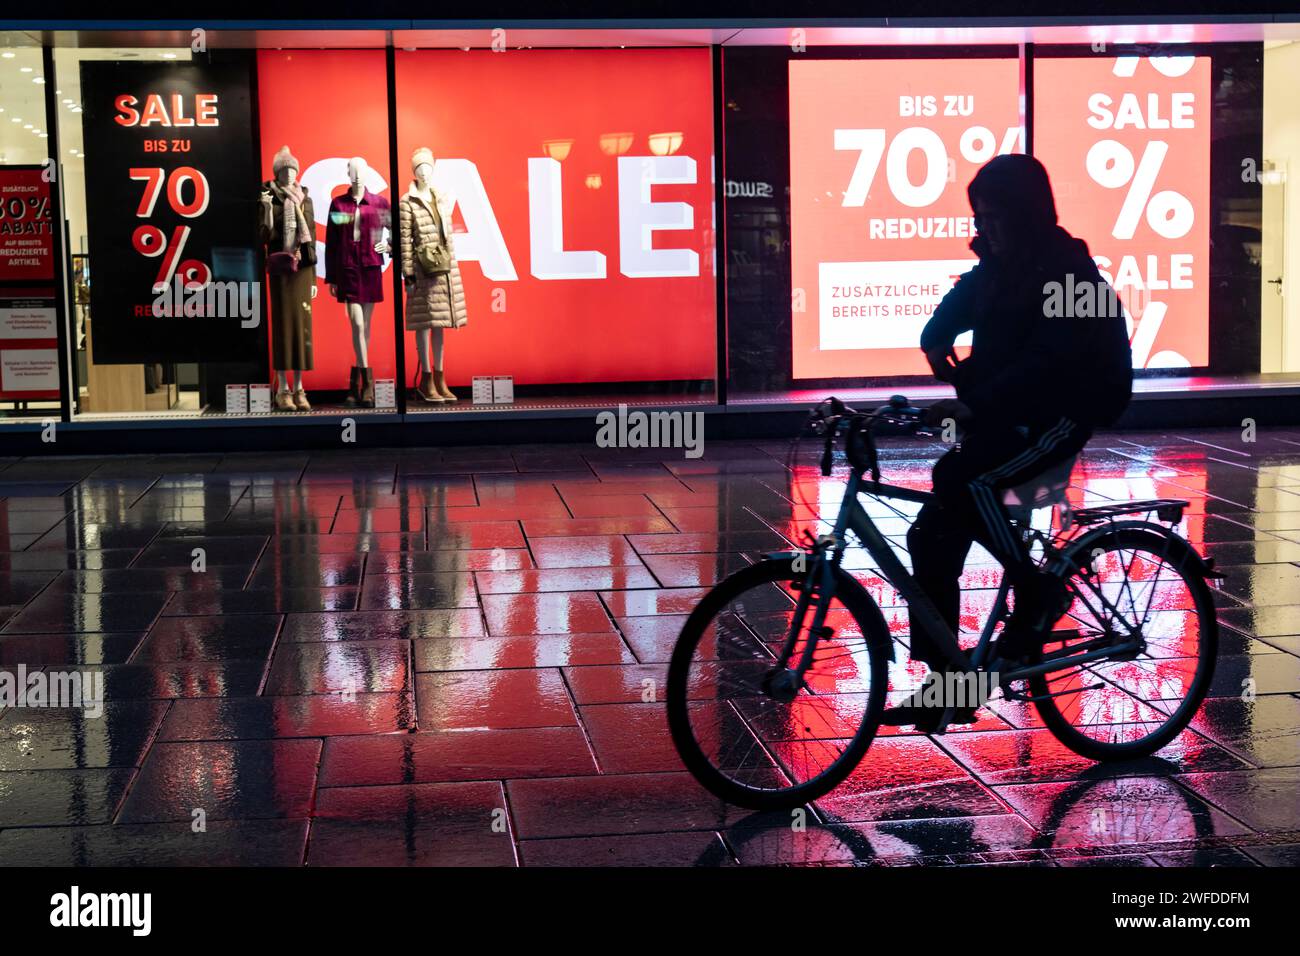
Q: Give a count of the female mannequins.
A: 3